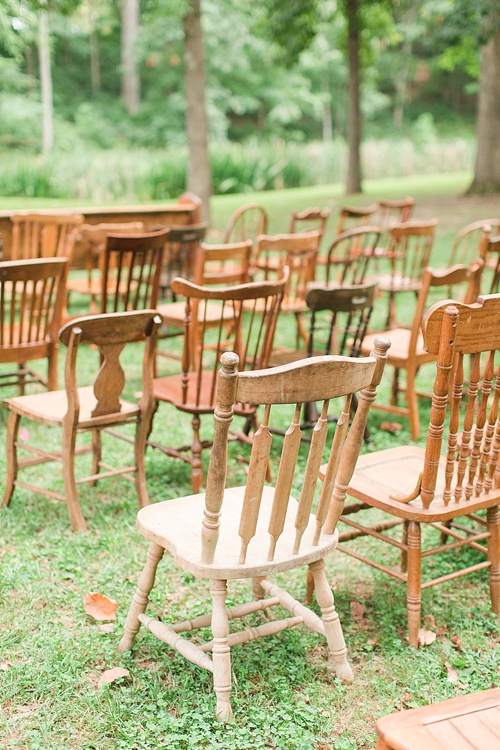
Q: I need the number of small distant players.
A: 0